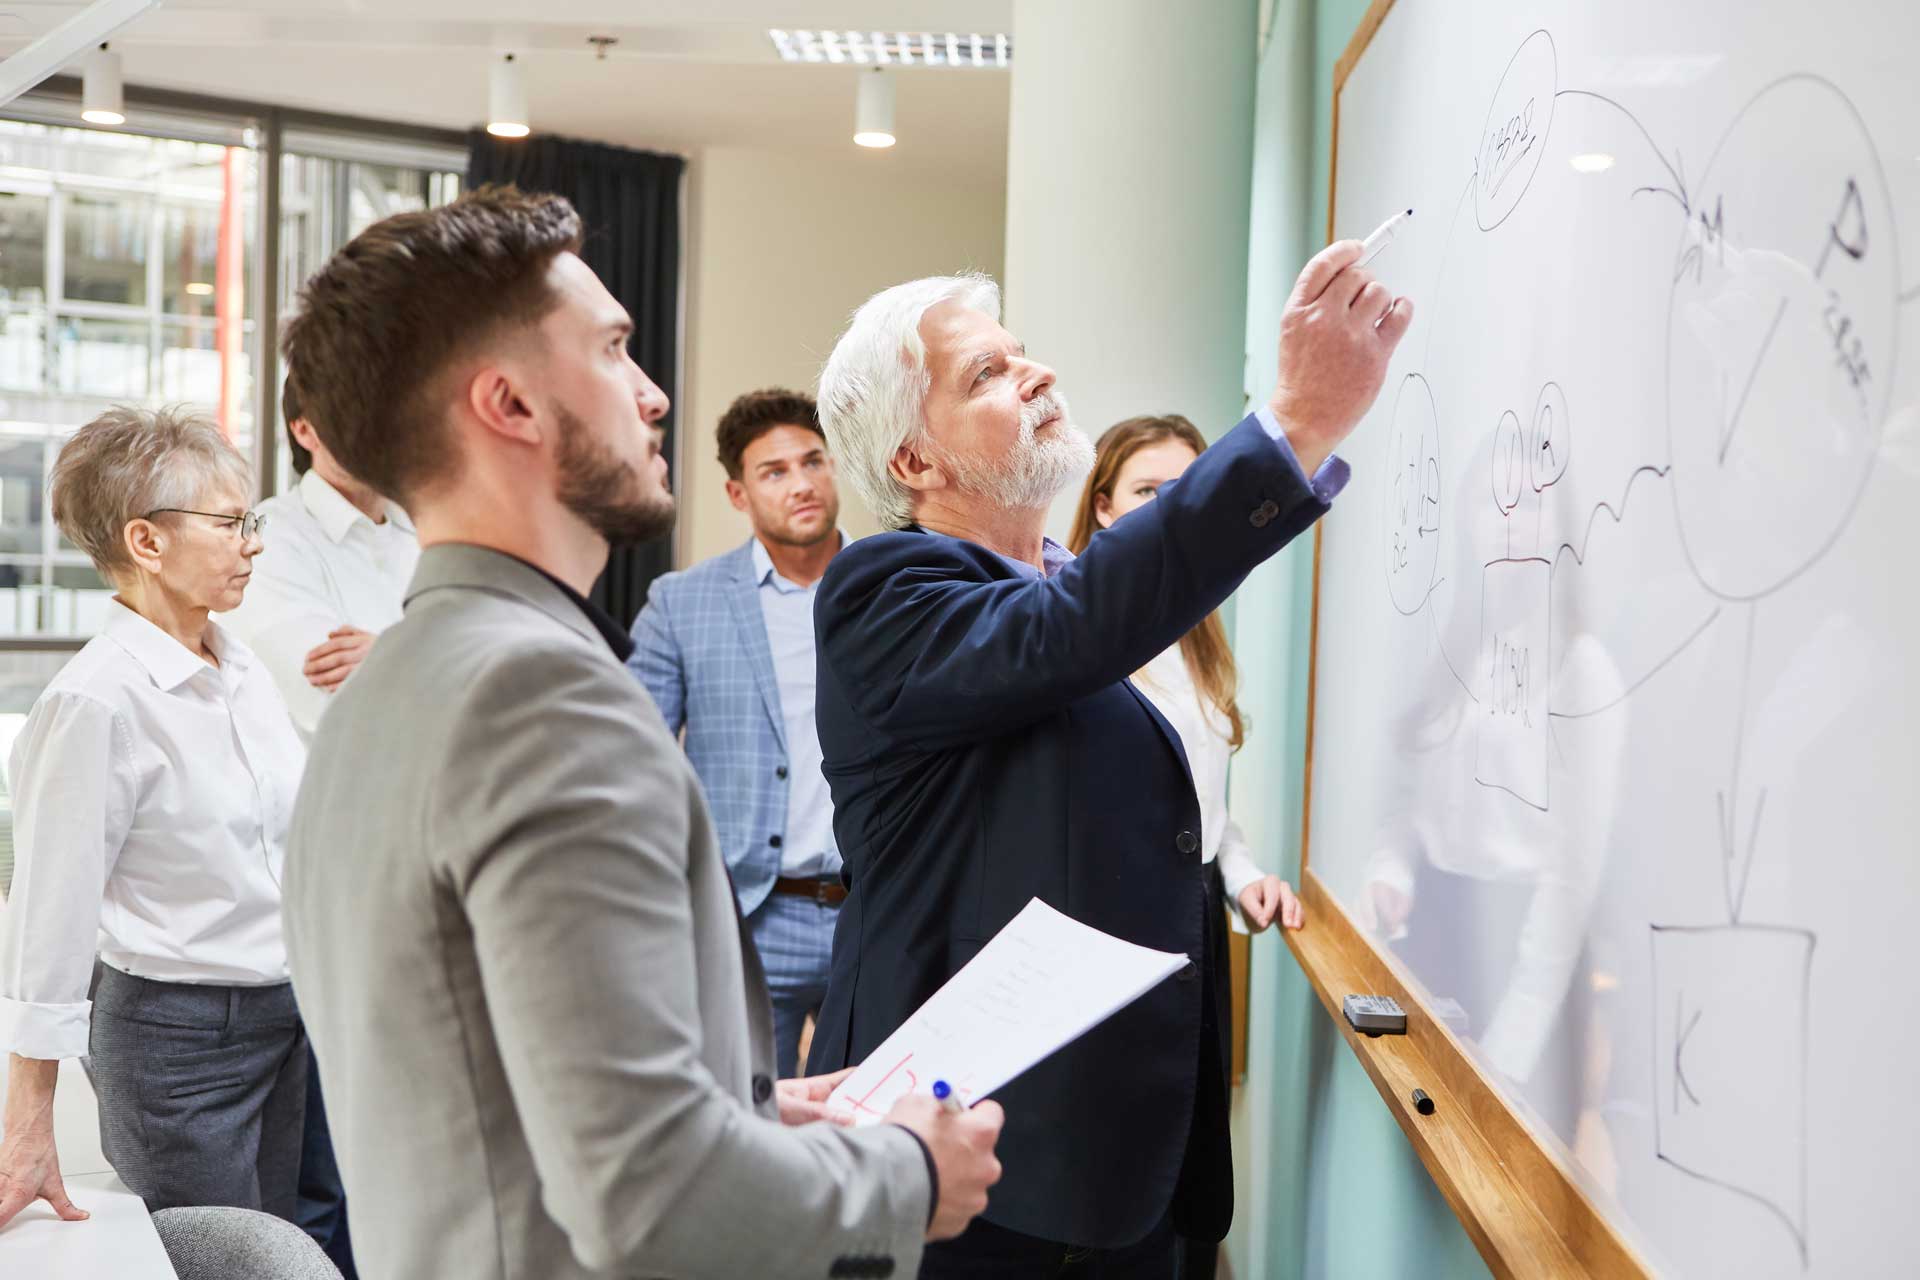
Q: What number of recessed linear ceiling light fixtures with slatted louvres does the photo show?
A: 1